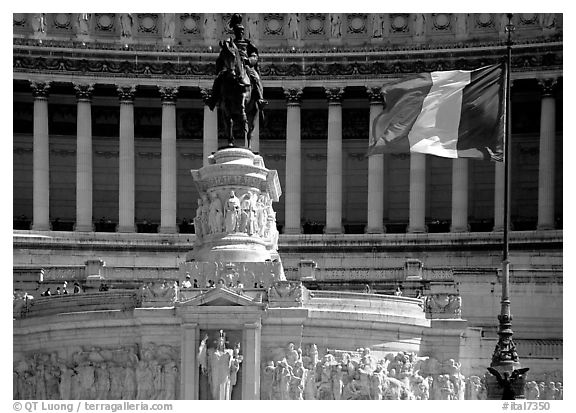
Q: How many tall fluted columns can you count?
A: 13